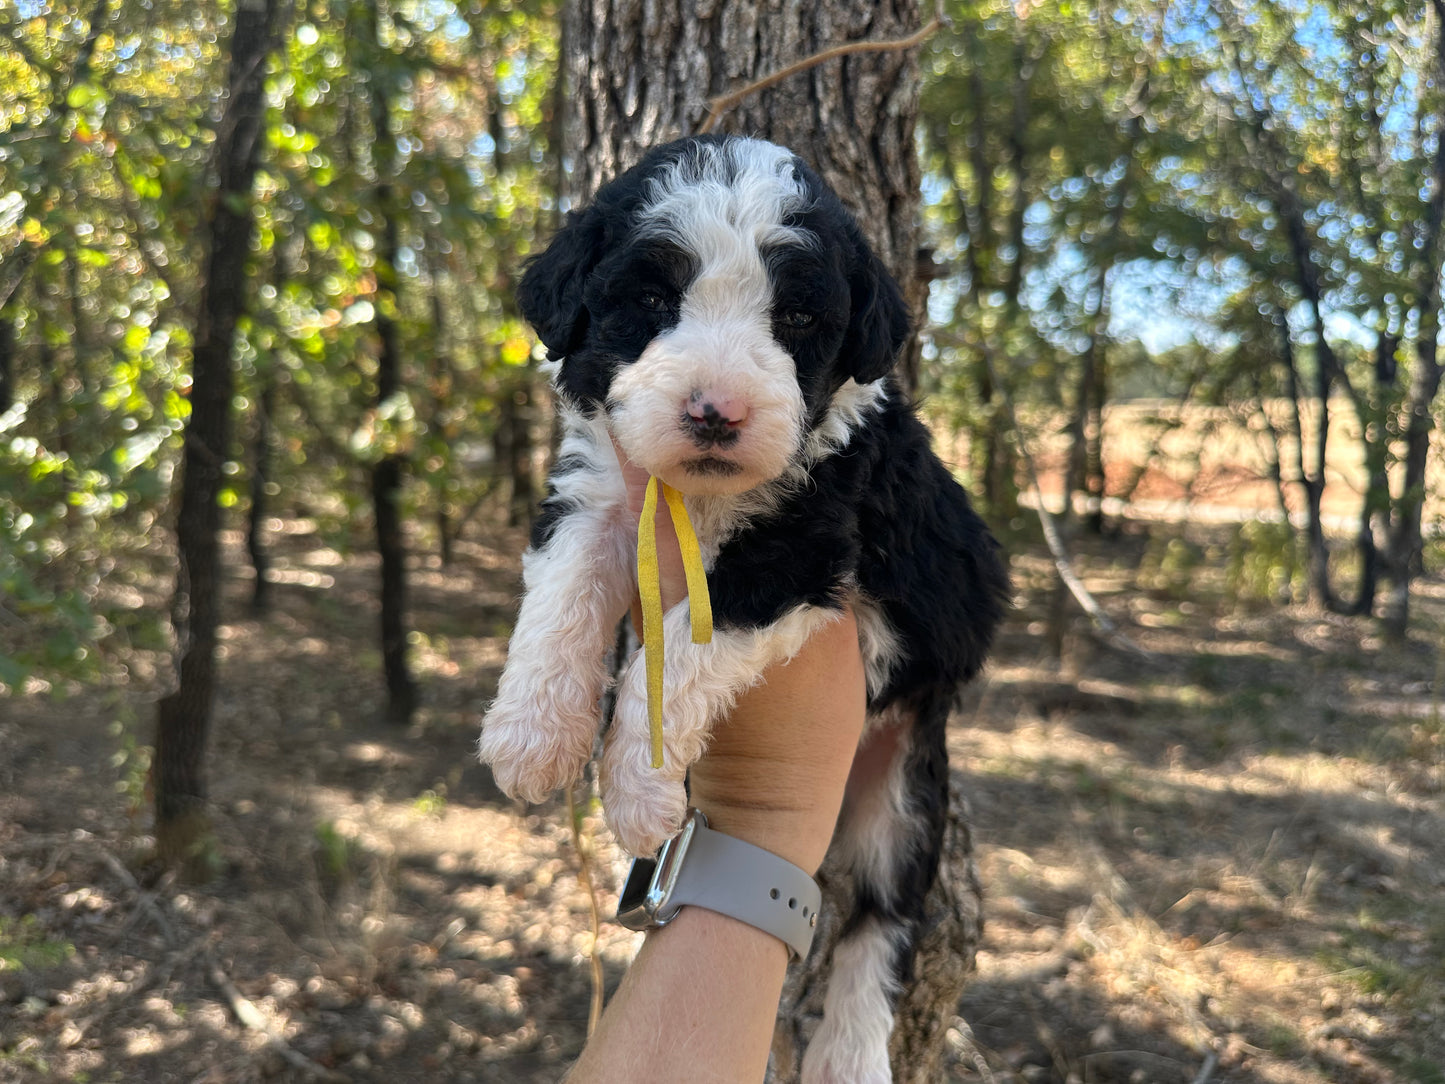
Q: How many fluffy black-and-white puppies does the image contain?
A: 1